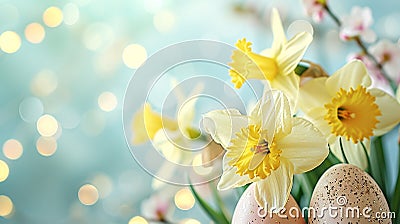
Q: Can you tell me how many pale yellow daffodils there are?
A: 4